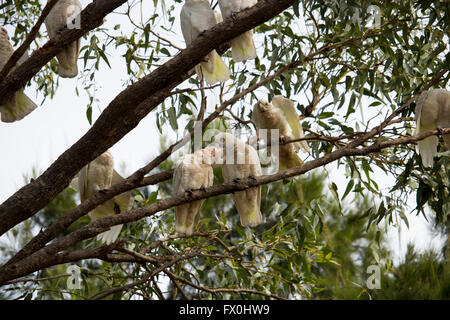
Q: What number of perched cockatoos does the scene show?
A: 9